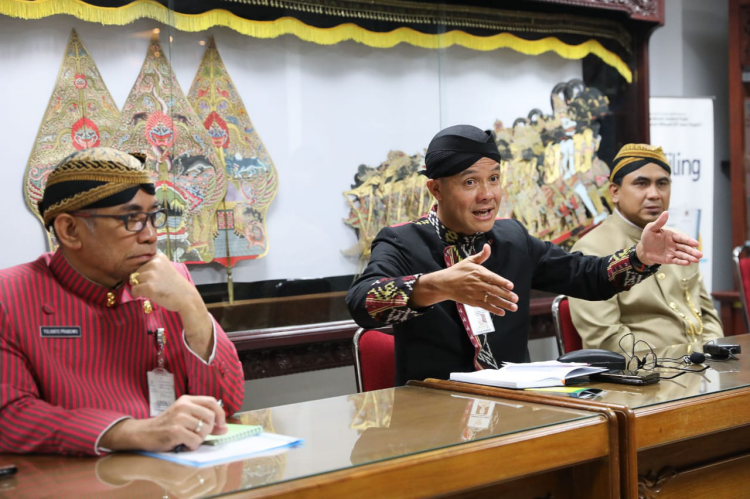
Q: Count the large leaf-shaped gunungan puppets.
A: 3